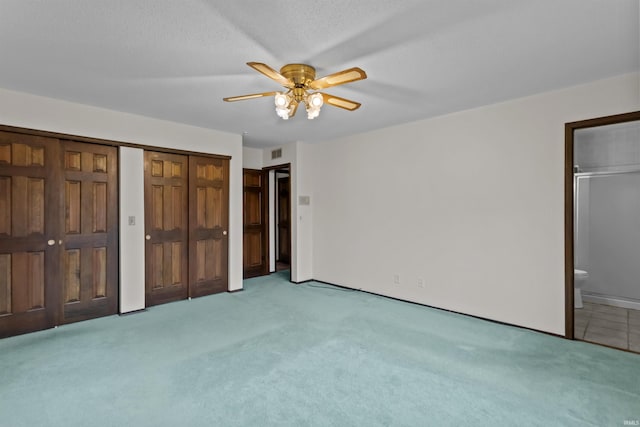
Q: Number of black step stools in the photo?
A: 0